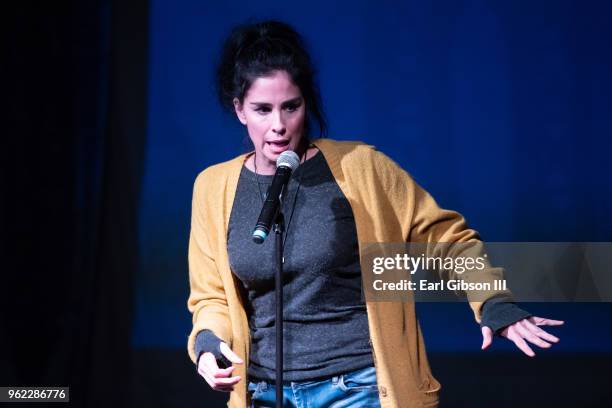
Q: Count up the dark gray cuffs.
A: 2